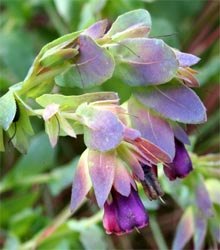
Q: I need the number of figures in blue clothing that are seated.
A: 0